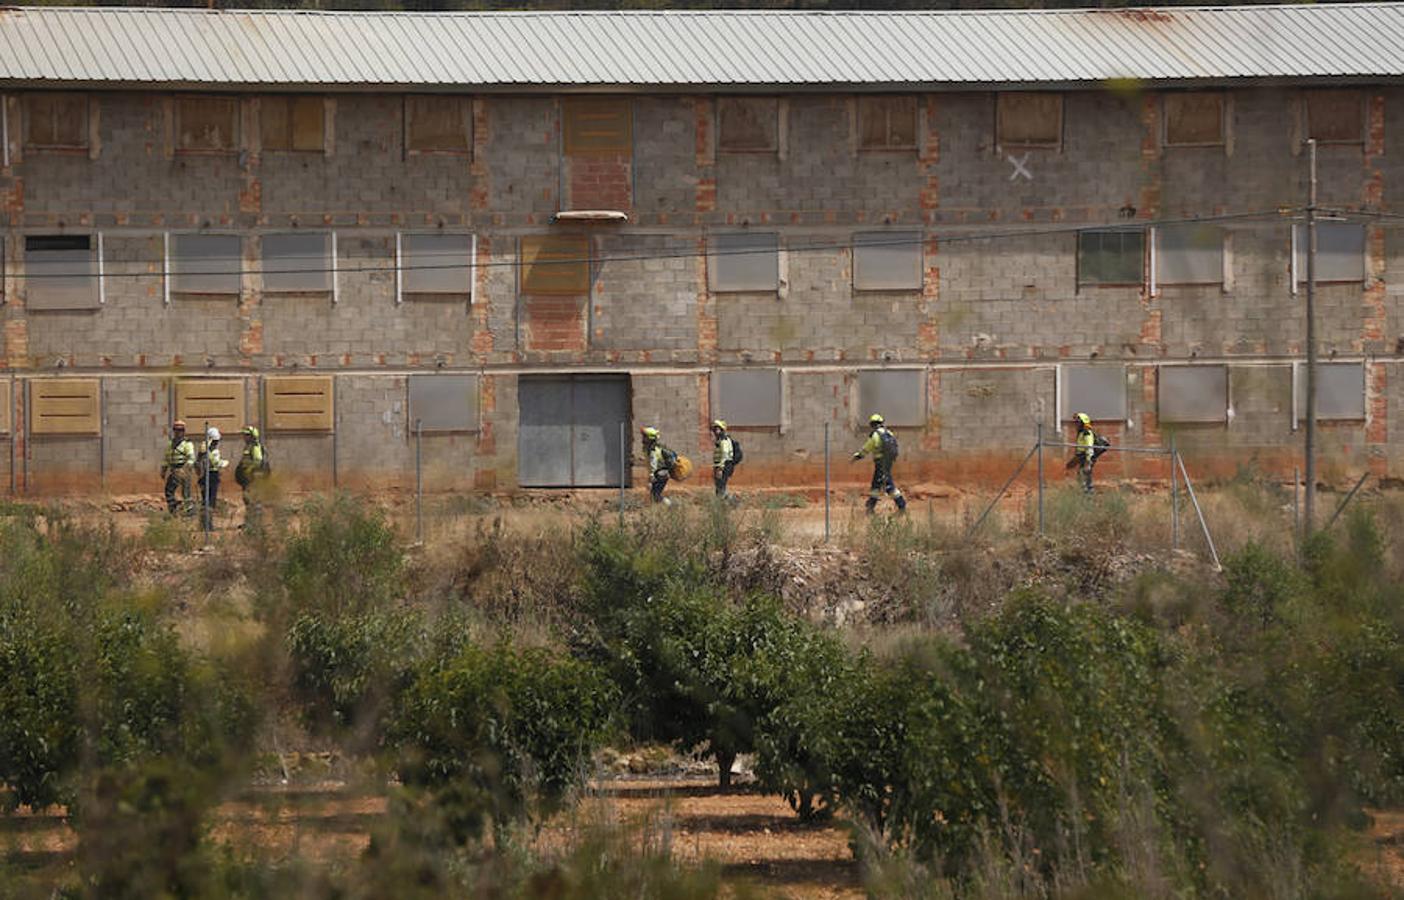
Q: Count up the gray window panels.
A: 14